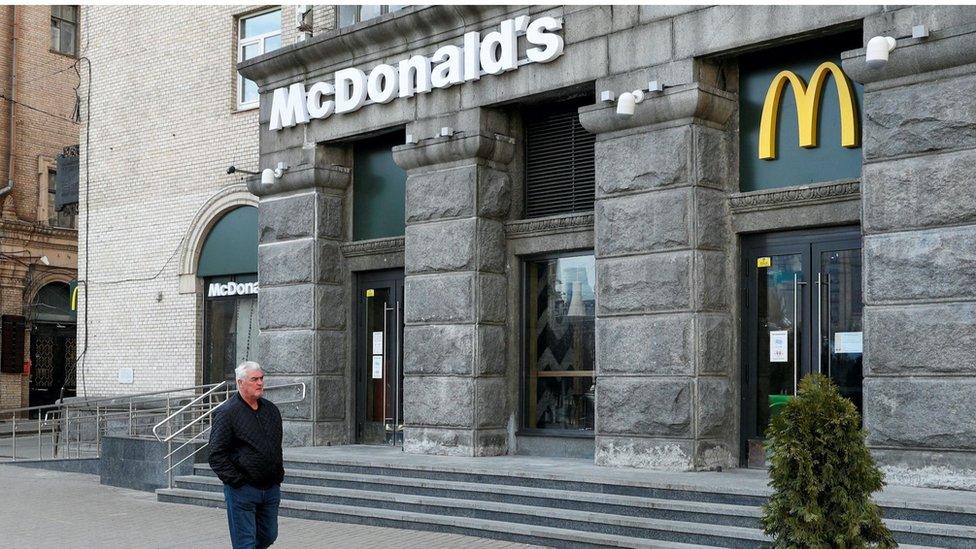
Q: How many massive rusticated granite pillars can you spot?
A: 4